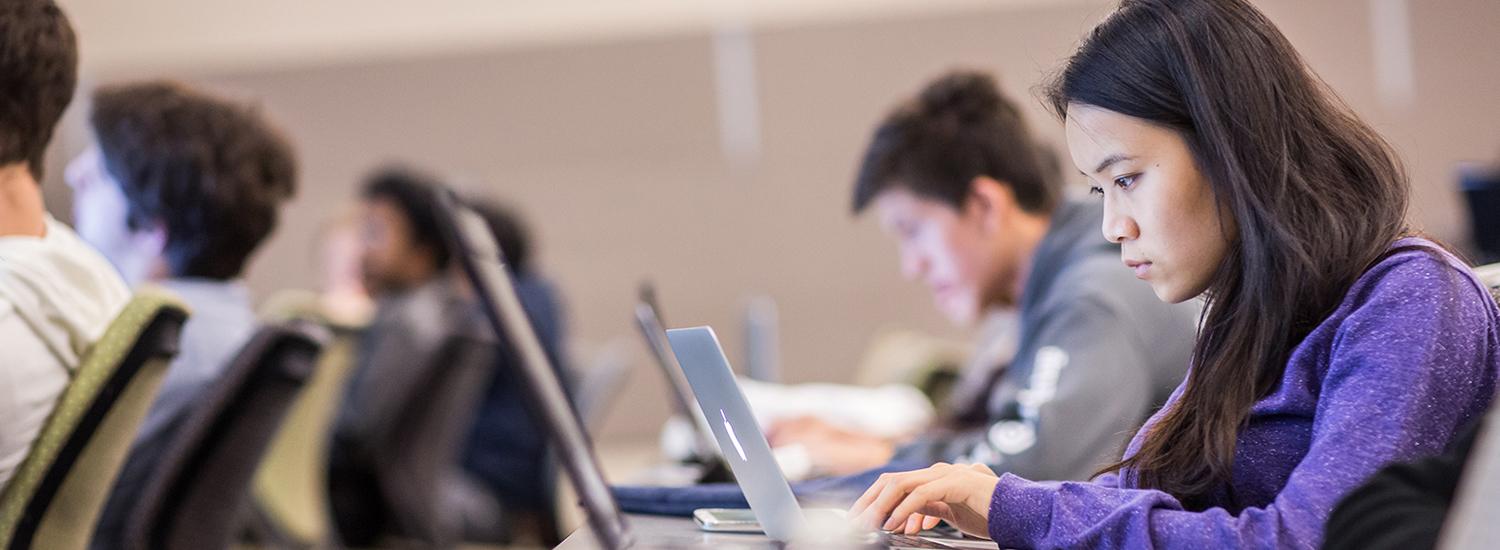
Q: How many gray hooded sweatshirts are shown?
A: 1